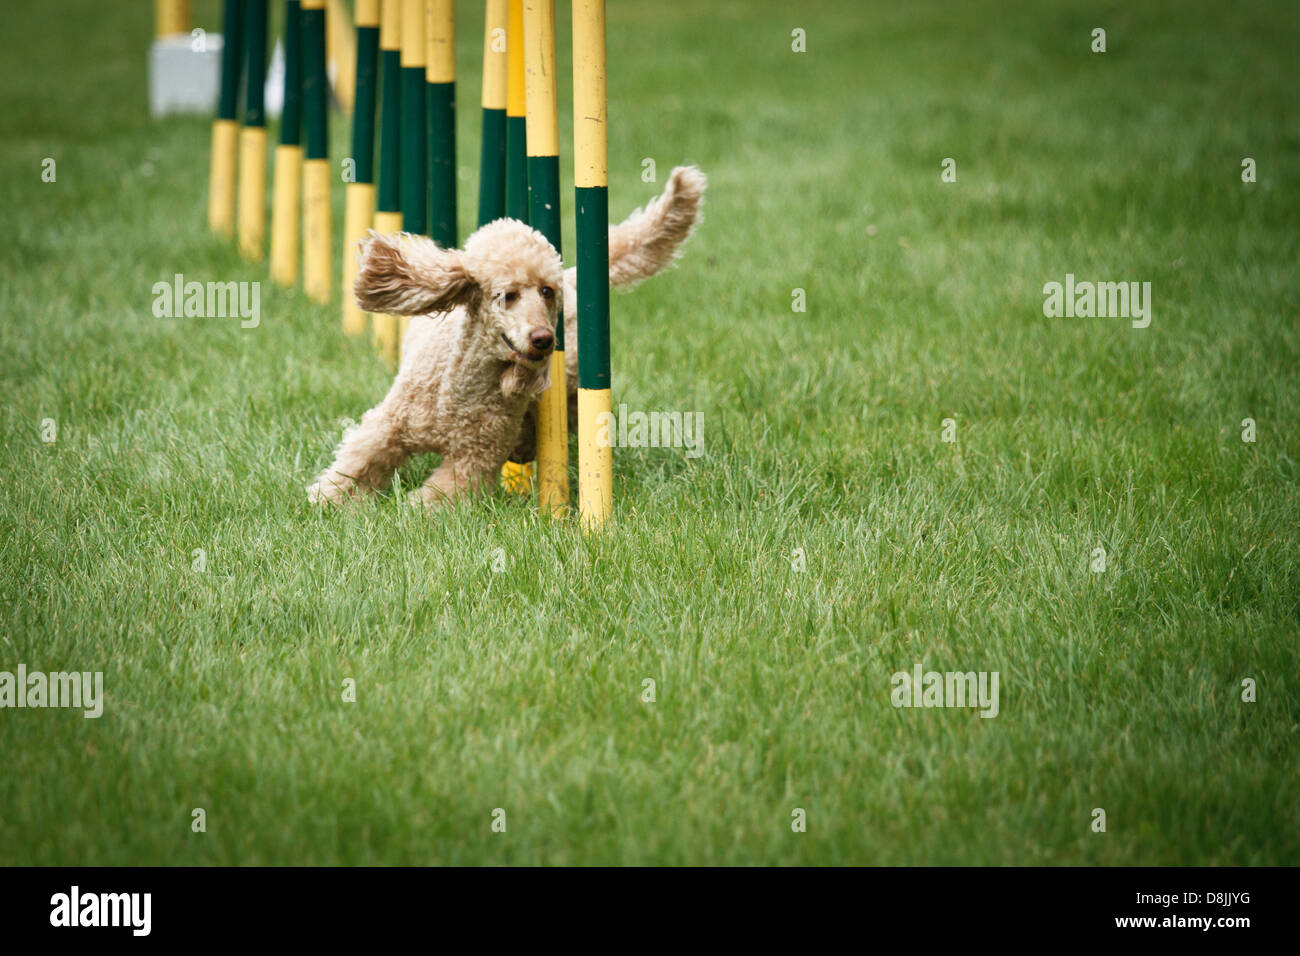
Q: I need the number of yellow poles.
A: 12